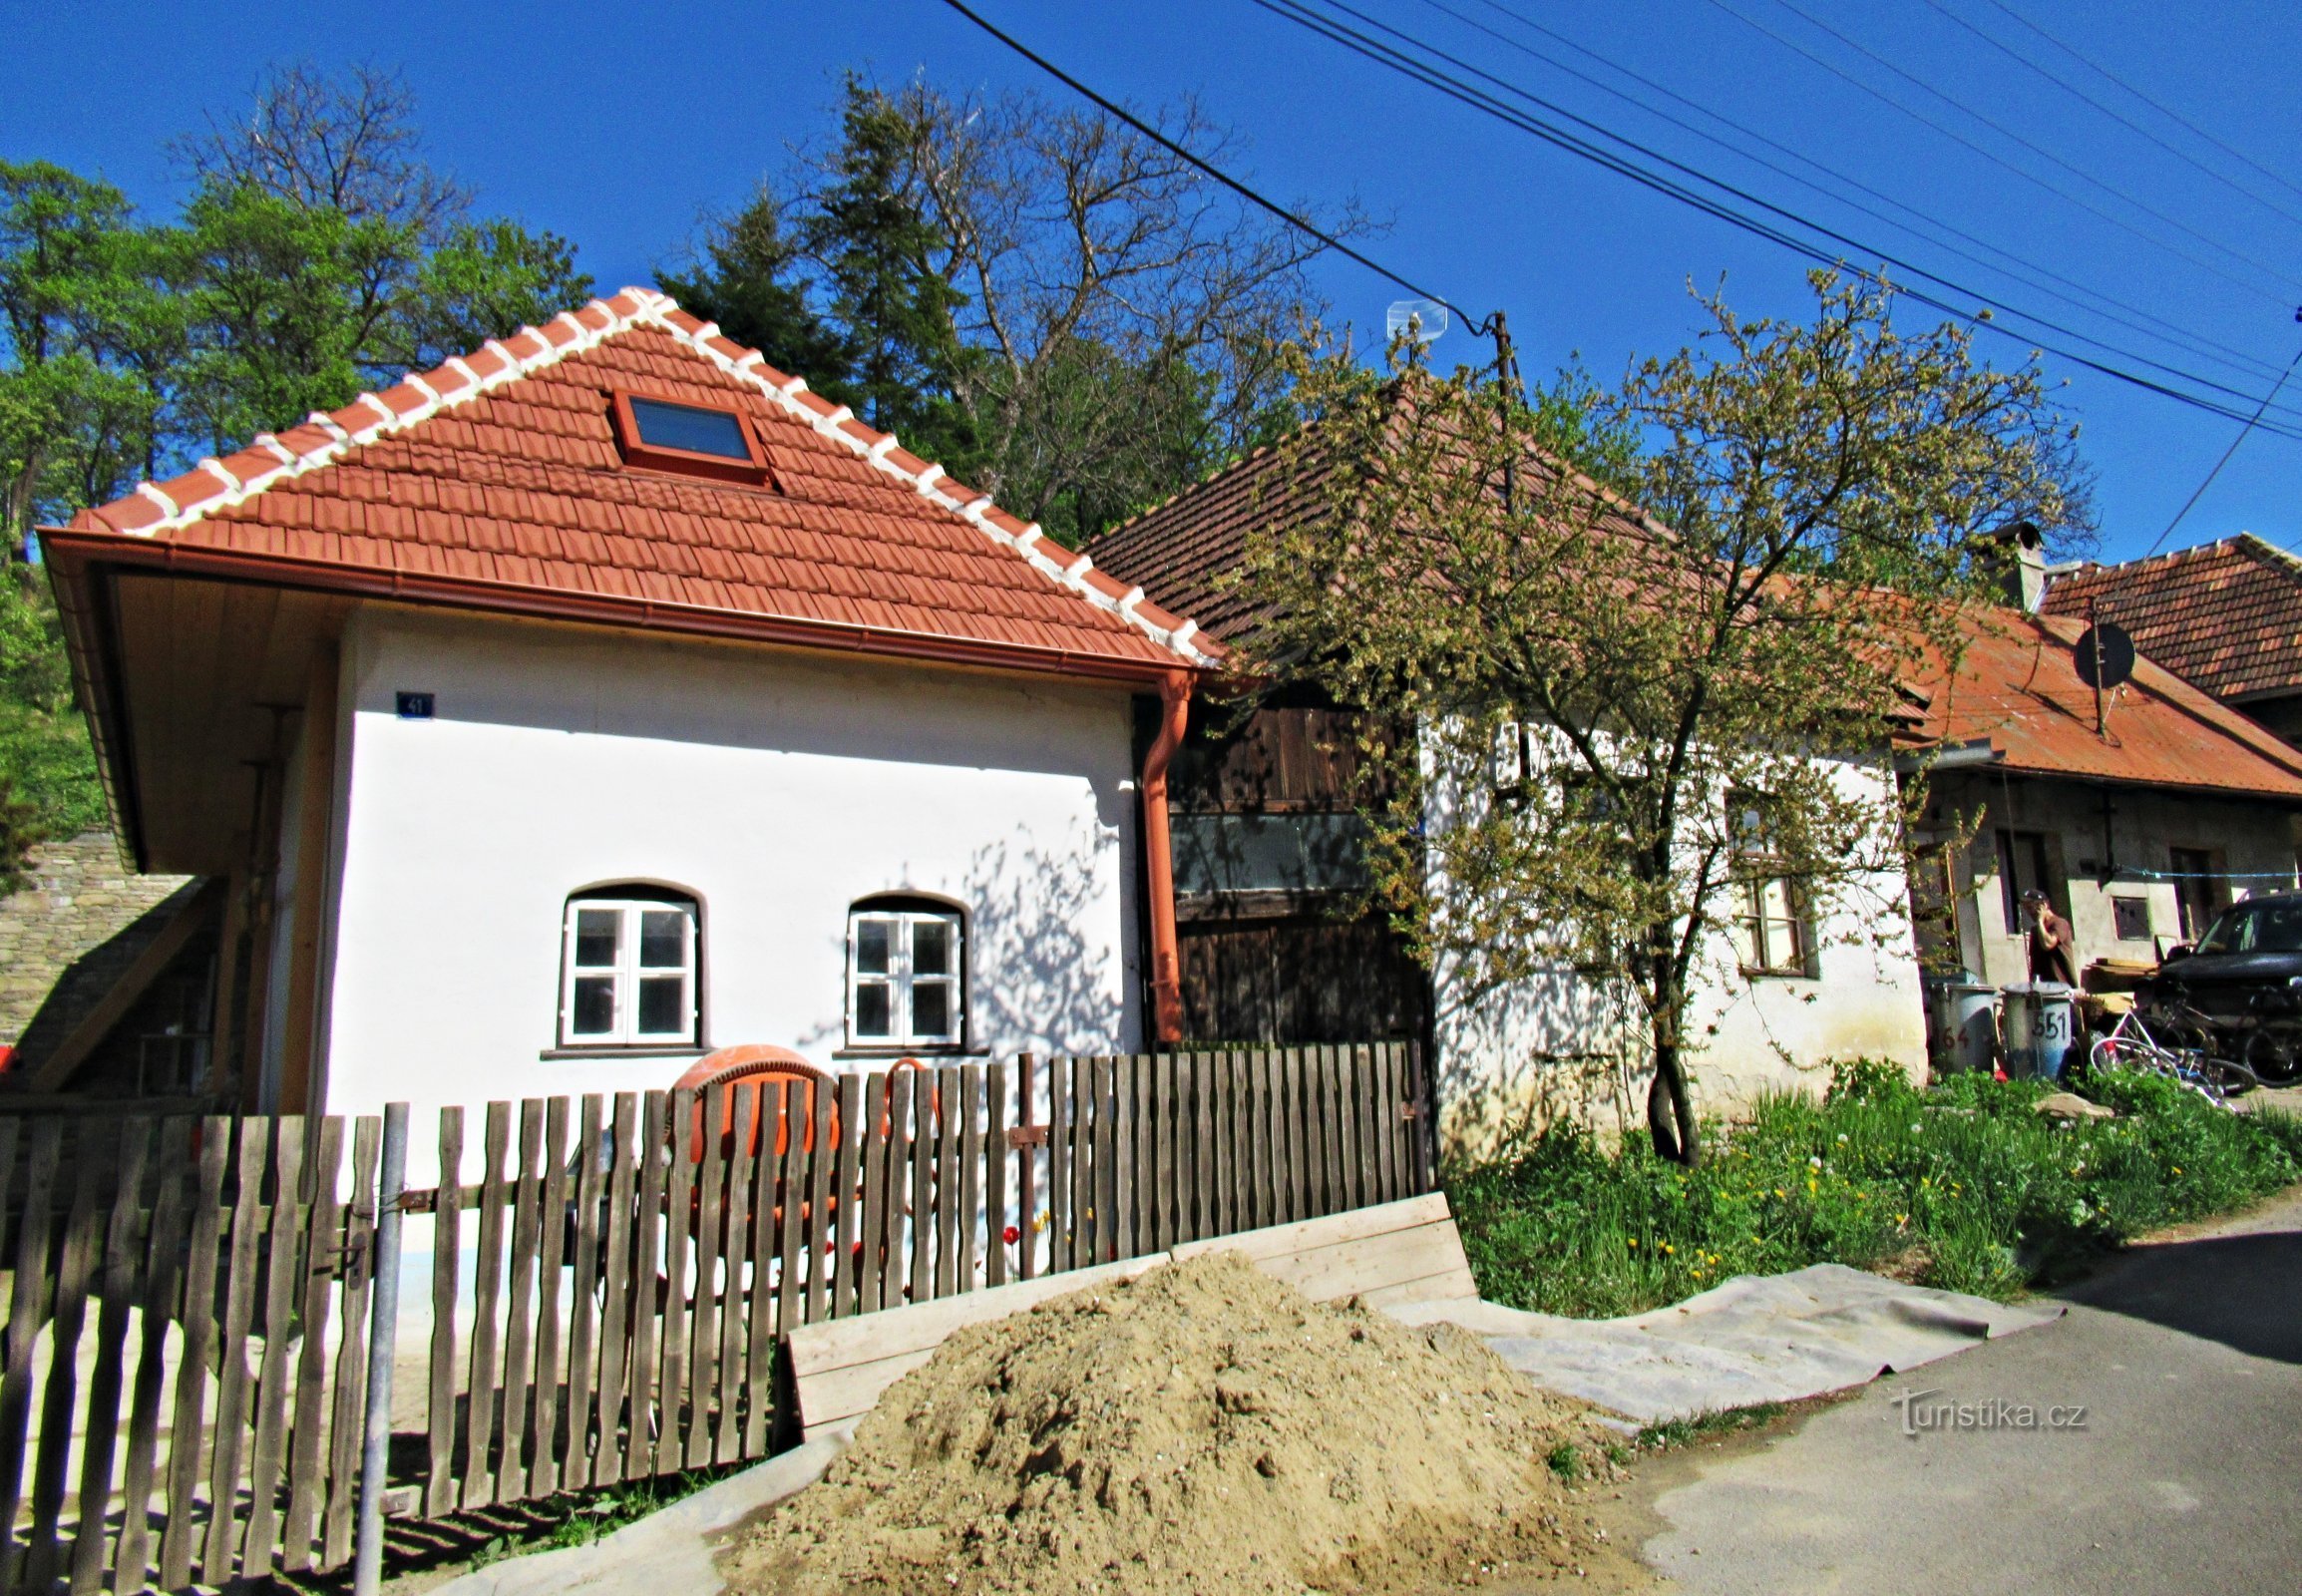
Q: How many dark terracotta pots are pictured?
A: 0